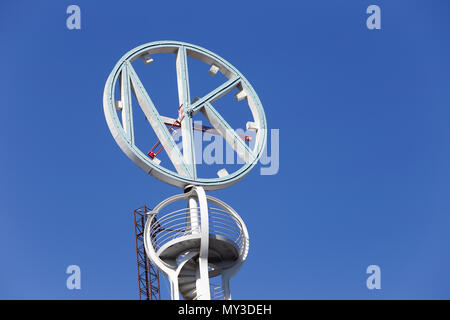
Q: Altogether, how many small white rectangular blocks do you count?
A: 7